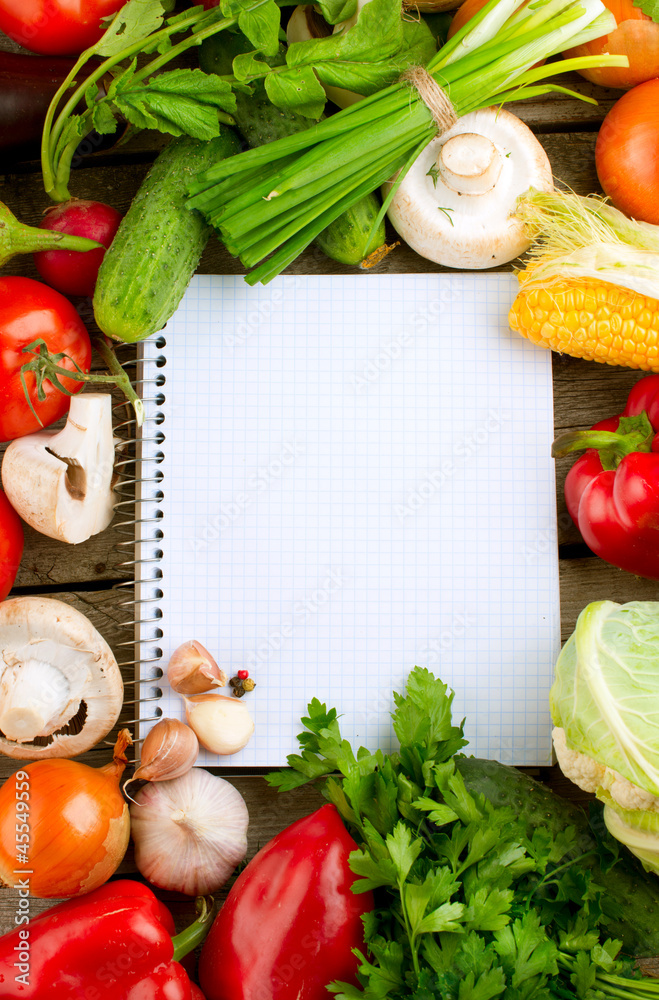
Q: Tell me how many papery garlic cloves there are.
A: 3